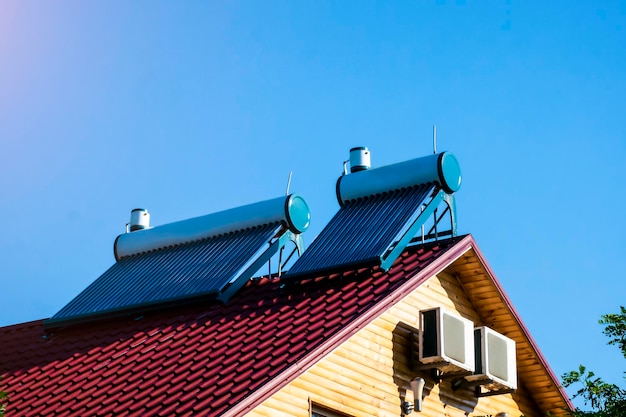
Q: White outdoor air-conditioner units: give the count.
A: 2